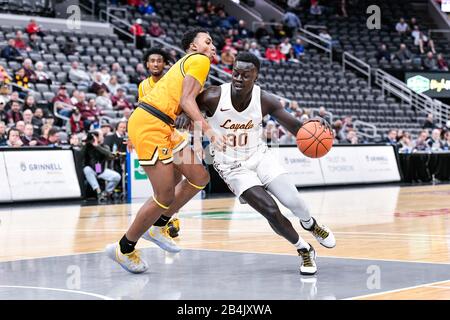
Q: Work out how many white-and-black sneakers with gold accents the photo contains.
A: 2